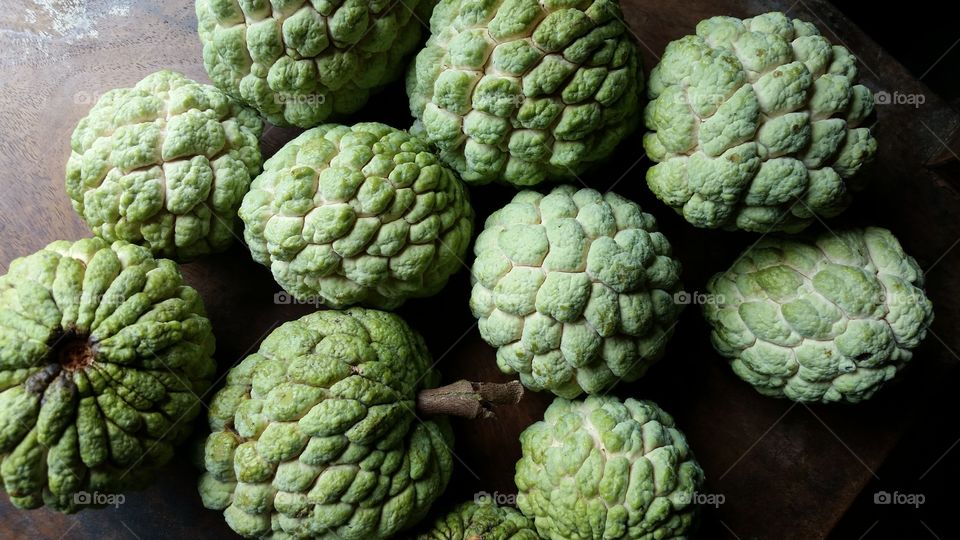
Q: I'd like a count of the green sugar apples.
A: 11